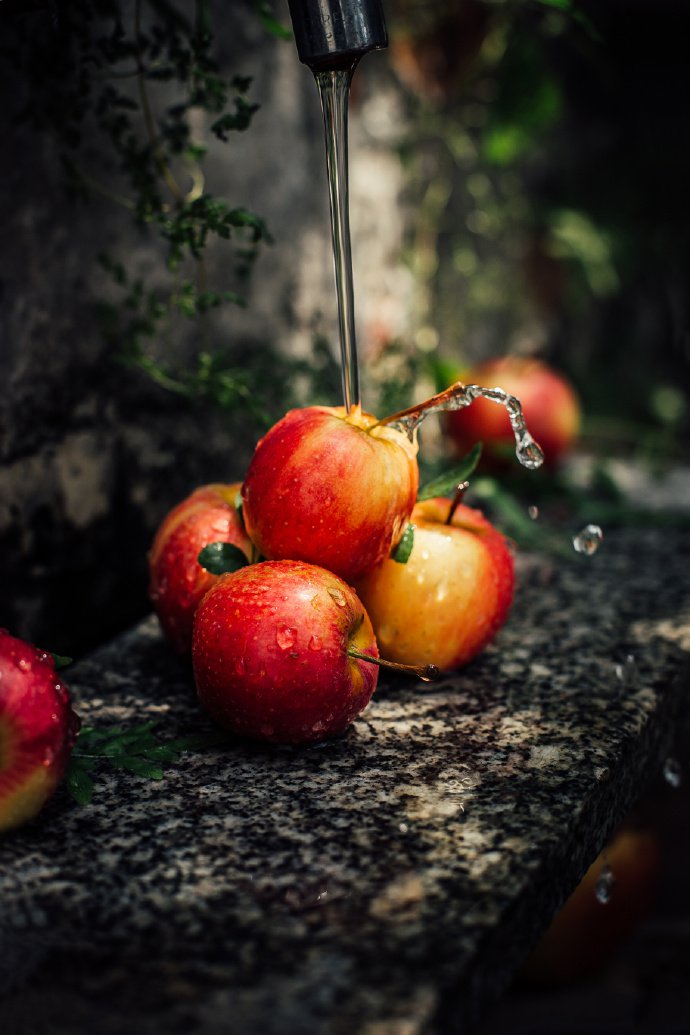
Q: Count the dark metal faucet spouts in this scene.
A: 1